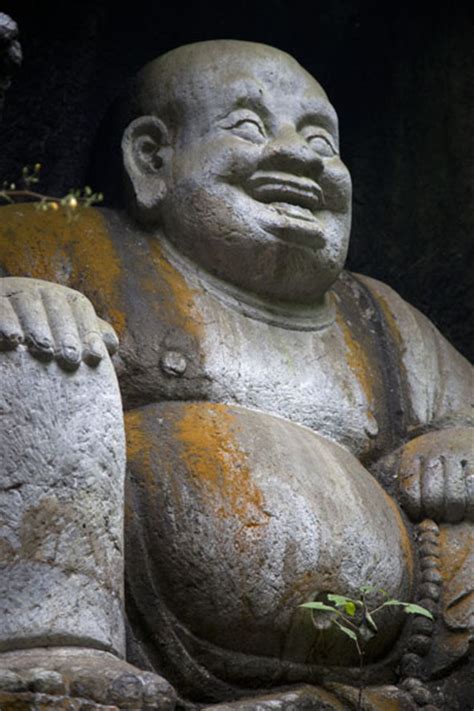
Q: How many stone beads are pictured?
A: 13